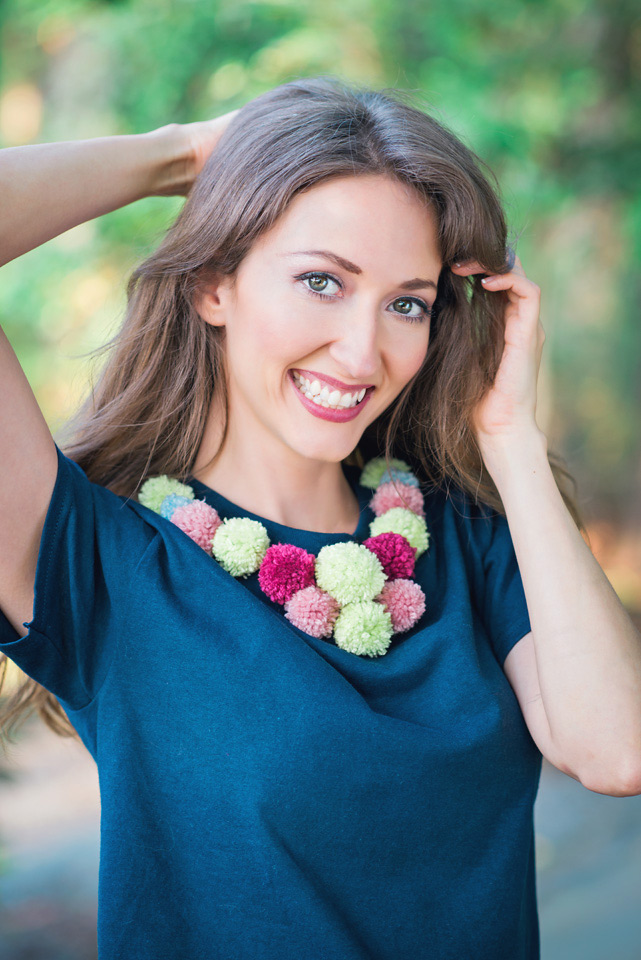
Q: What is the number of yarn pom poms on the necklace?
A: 14